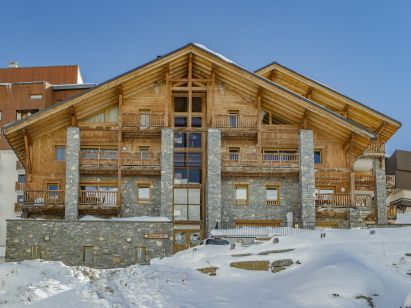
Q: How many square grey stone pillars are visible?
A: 5